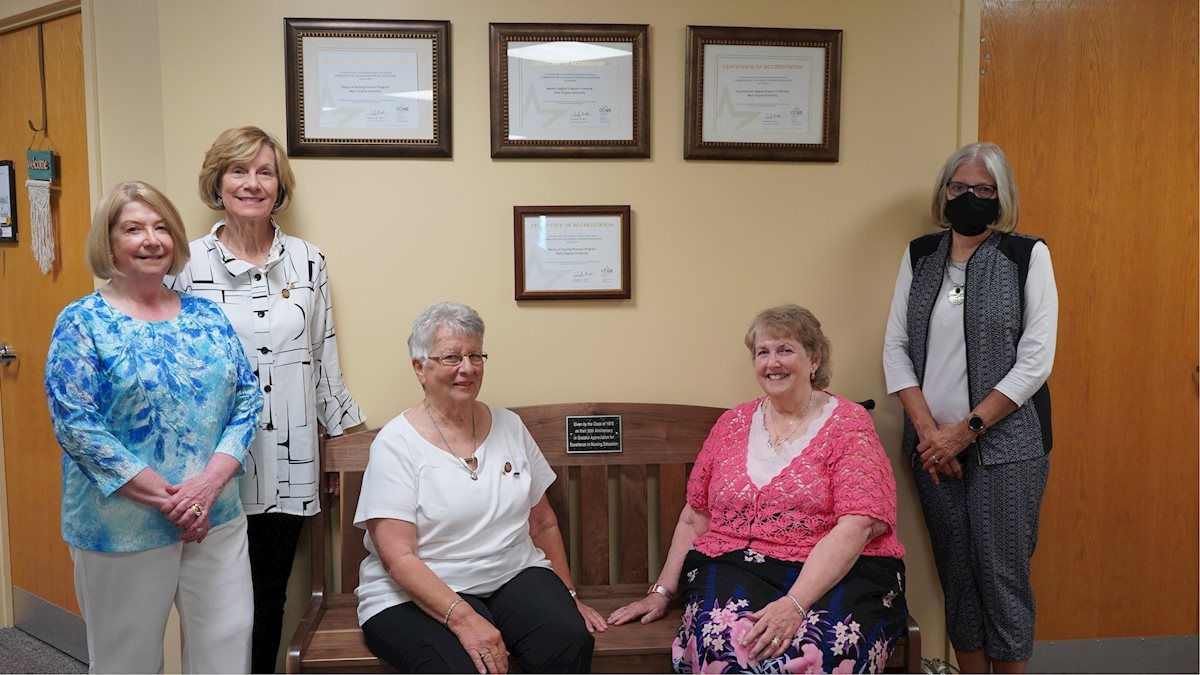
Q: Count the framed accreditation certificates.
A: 4